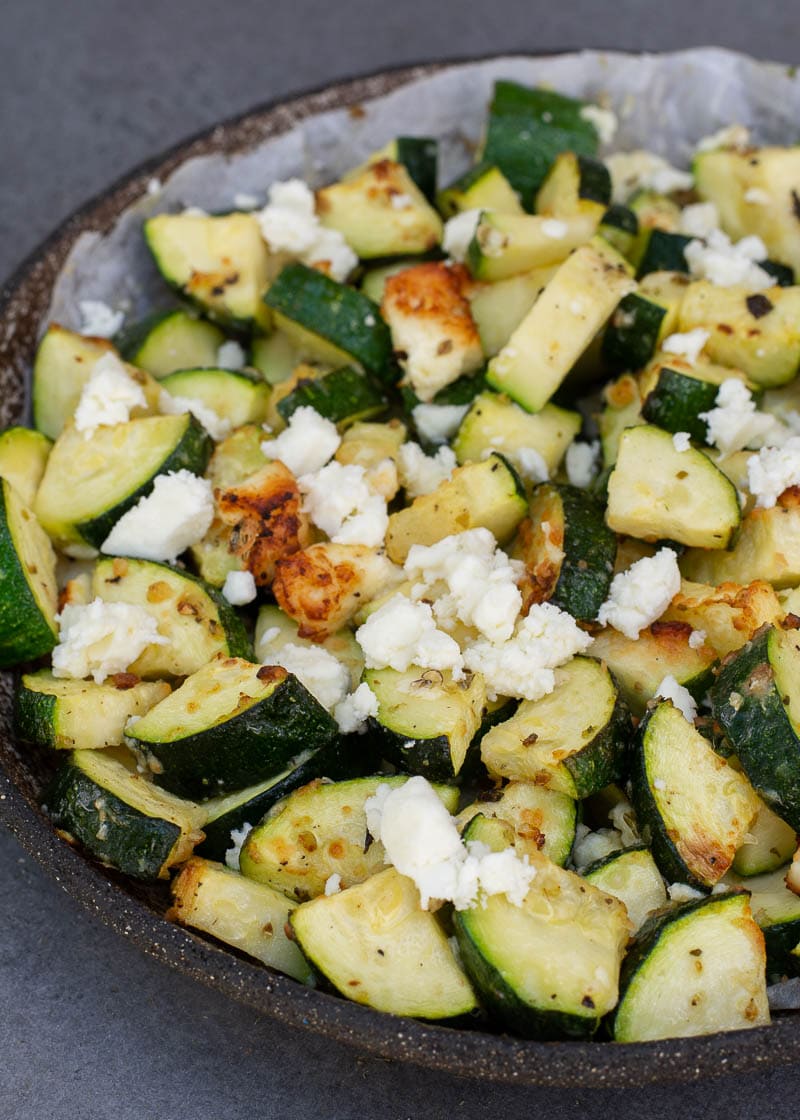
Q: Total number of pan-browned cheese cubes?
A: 3